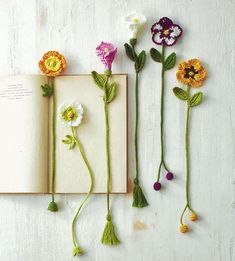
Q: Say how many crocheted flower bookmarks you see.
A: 6